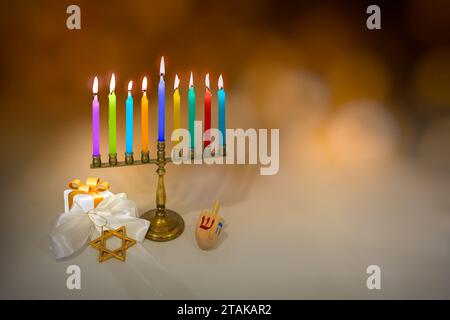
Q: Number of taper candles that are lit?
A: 9